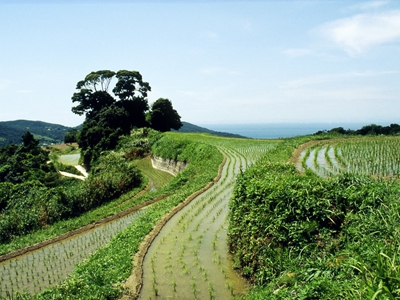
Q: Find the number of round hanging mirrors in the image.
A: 0